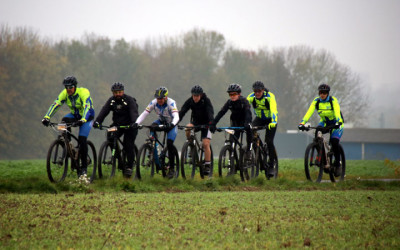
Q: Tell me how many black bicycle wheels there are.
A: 14